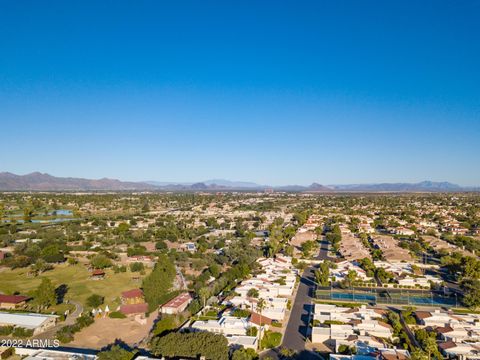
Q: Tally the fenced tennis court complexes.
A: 1